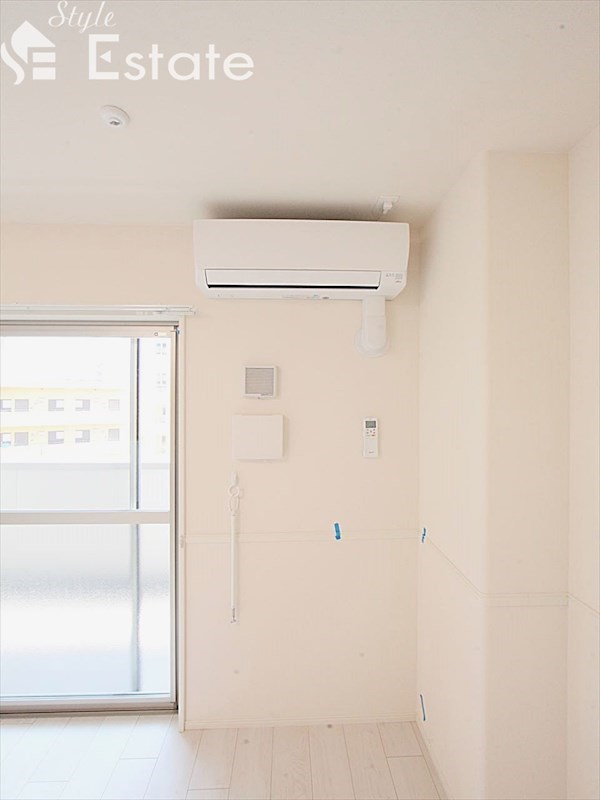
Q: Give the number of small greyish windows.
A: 10